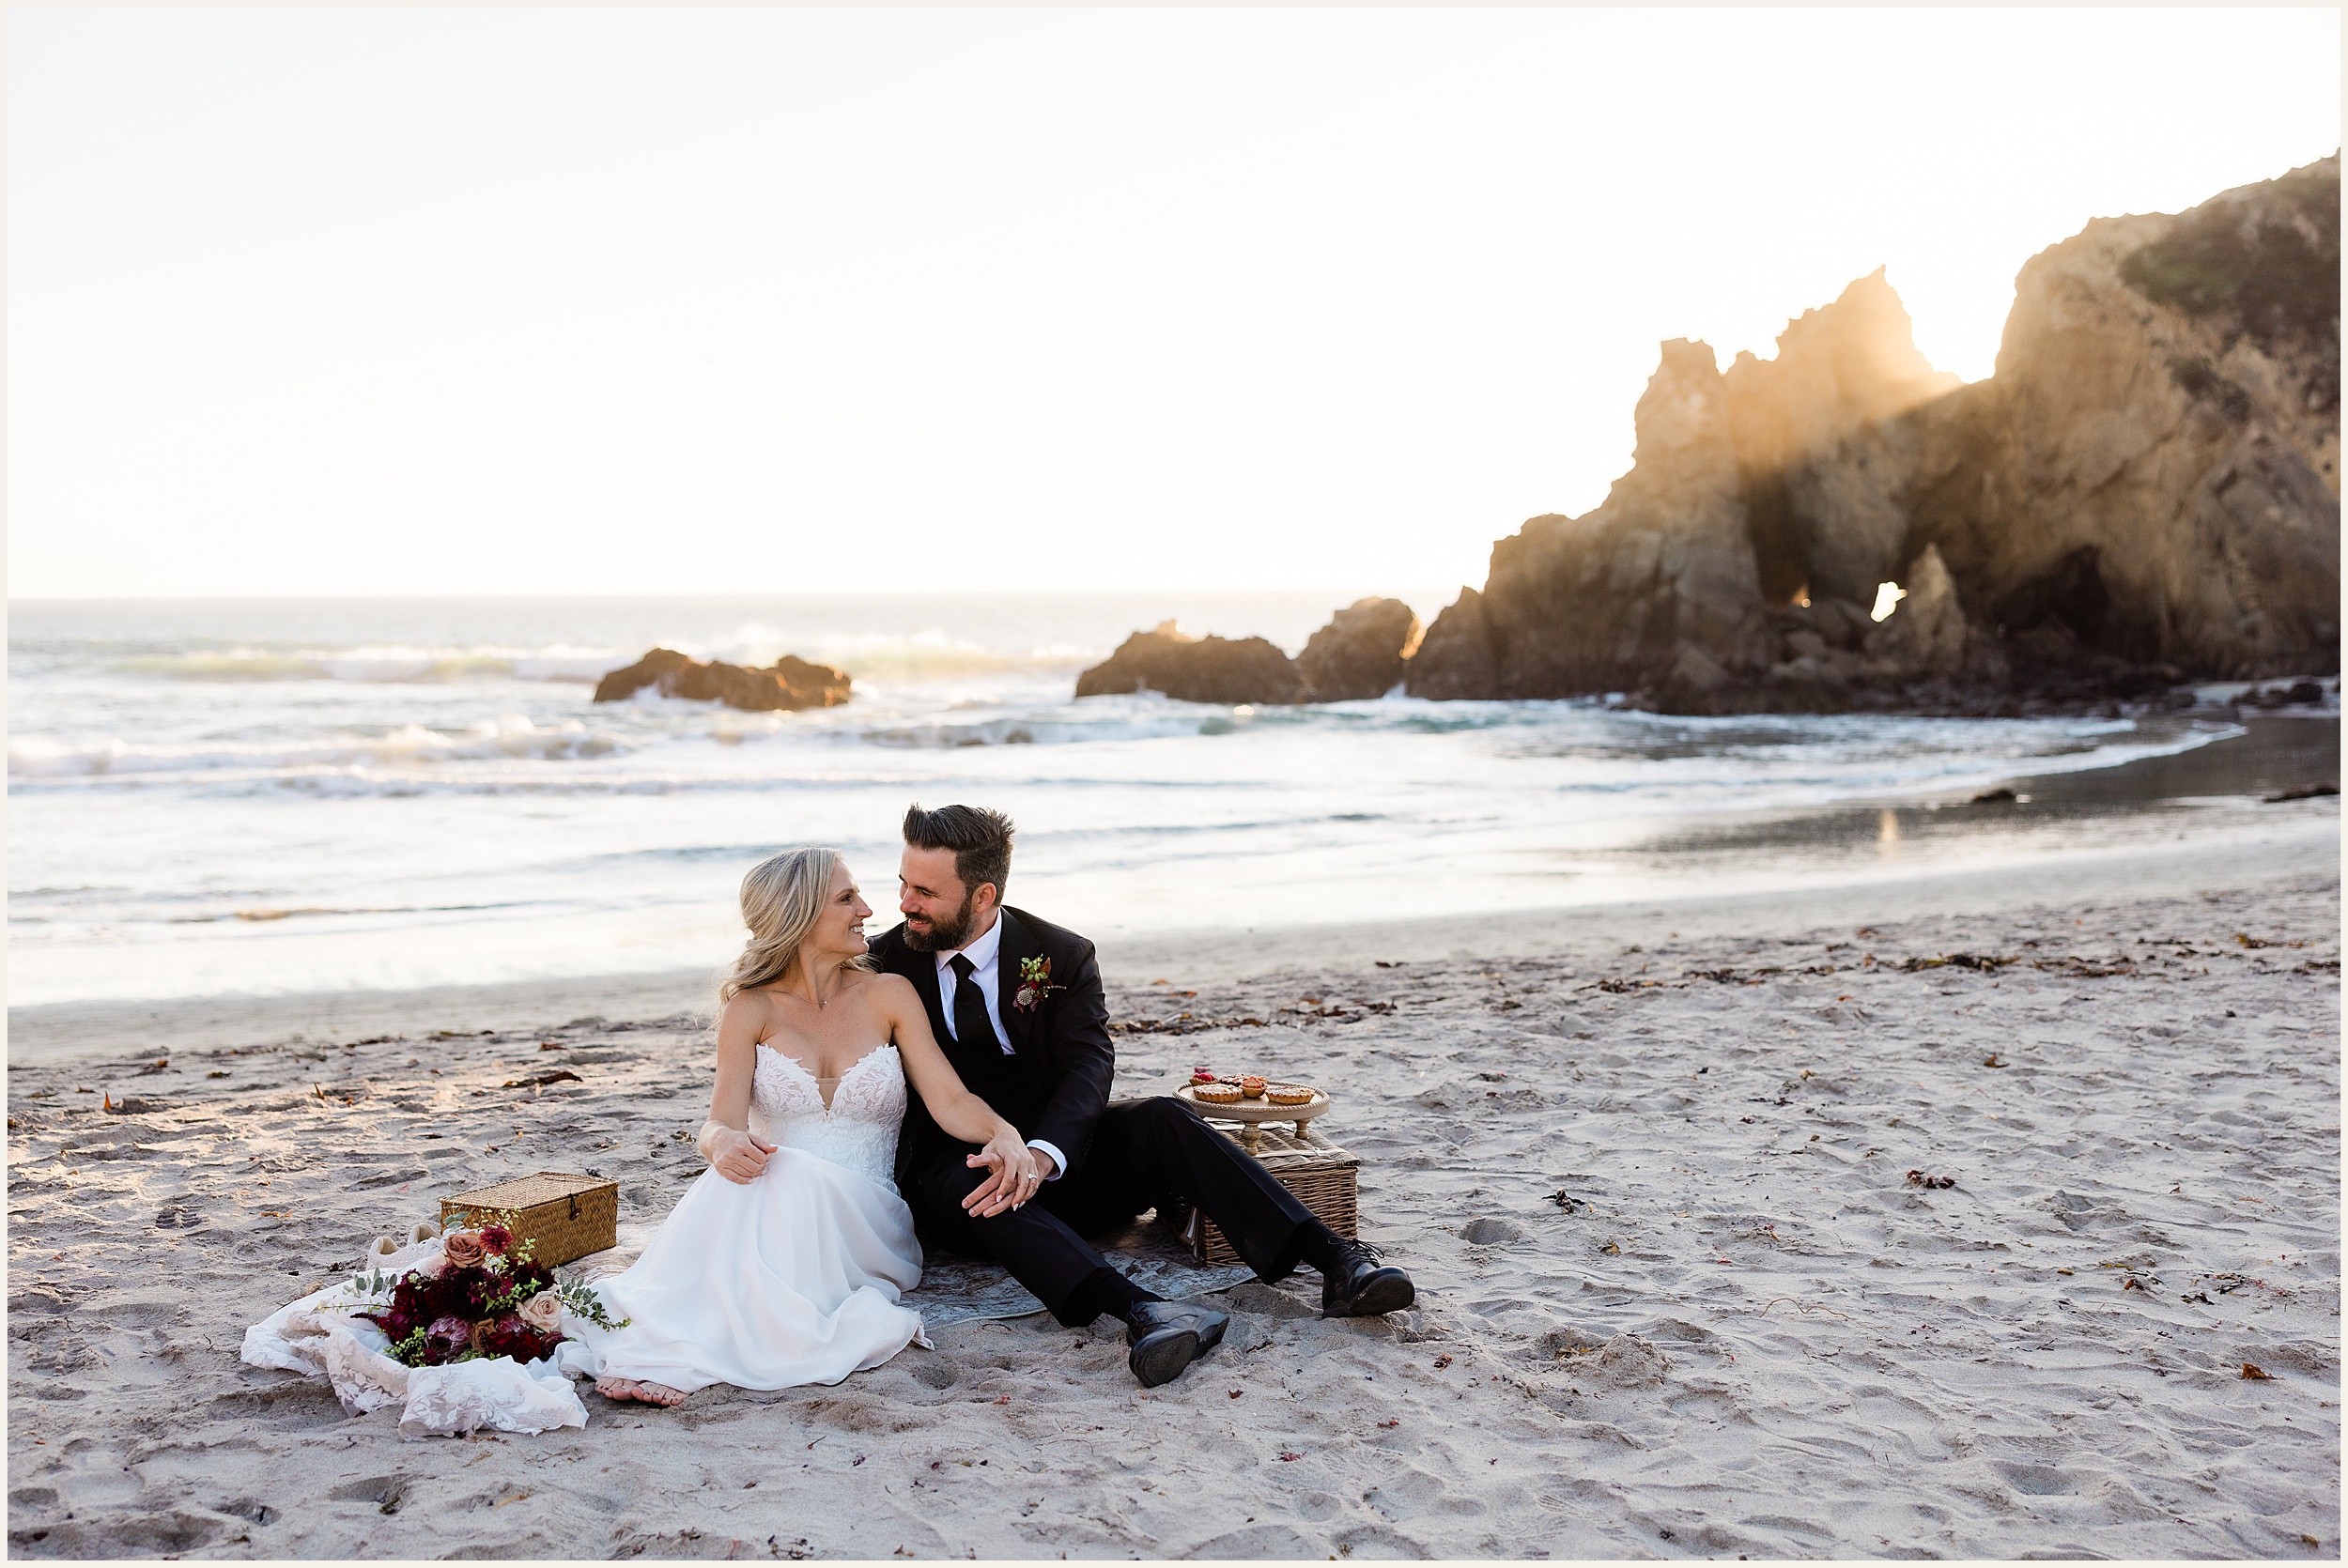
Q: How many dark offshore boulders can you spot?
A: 3